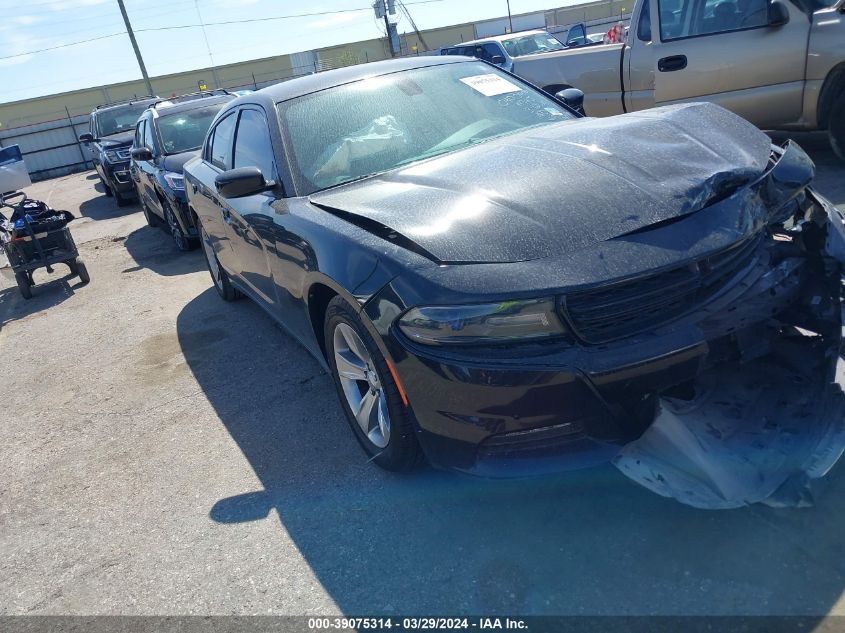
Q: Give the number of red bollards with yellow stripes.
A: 0